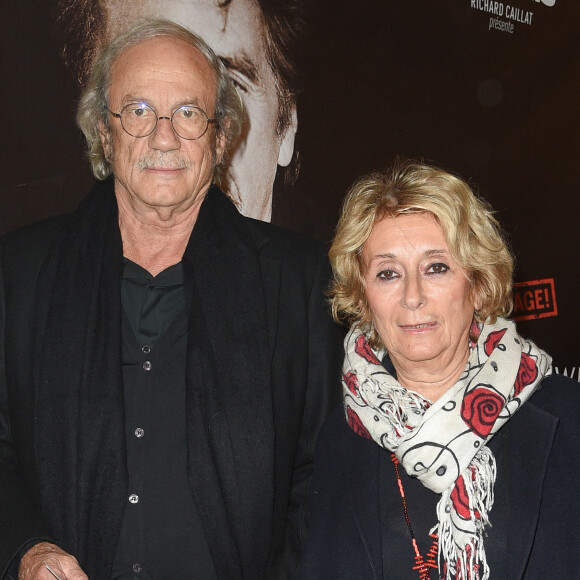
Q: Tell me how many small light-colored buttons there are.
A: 5